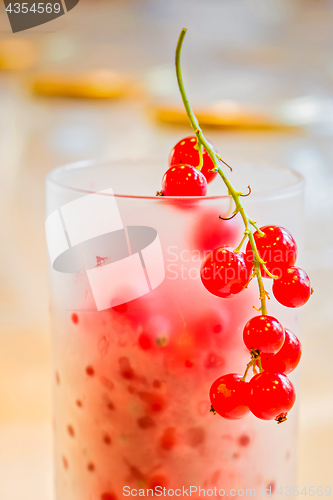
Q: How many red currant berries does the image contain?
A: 9